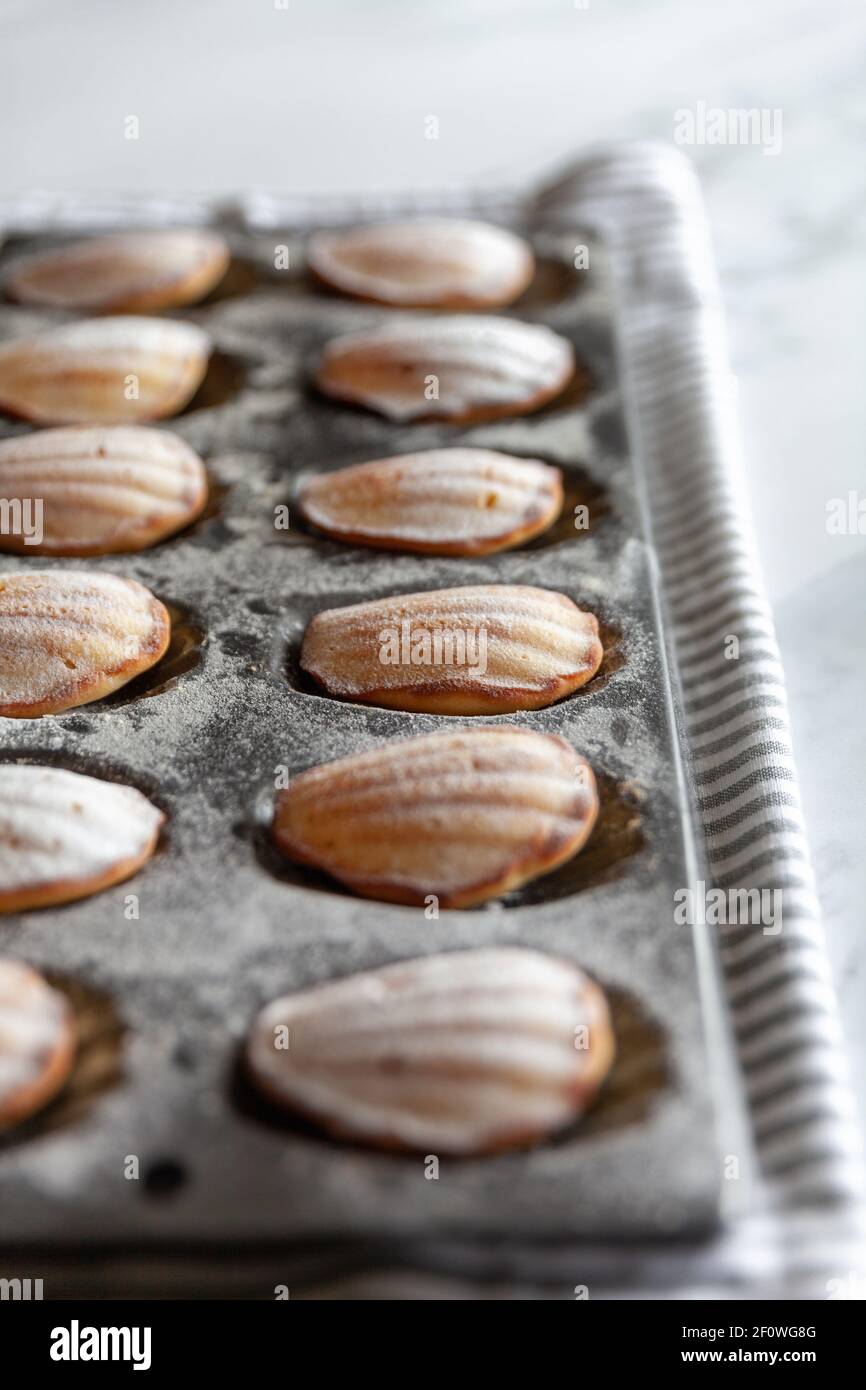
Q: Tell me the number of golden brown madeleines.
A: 12